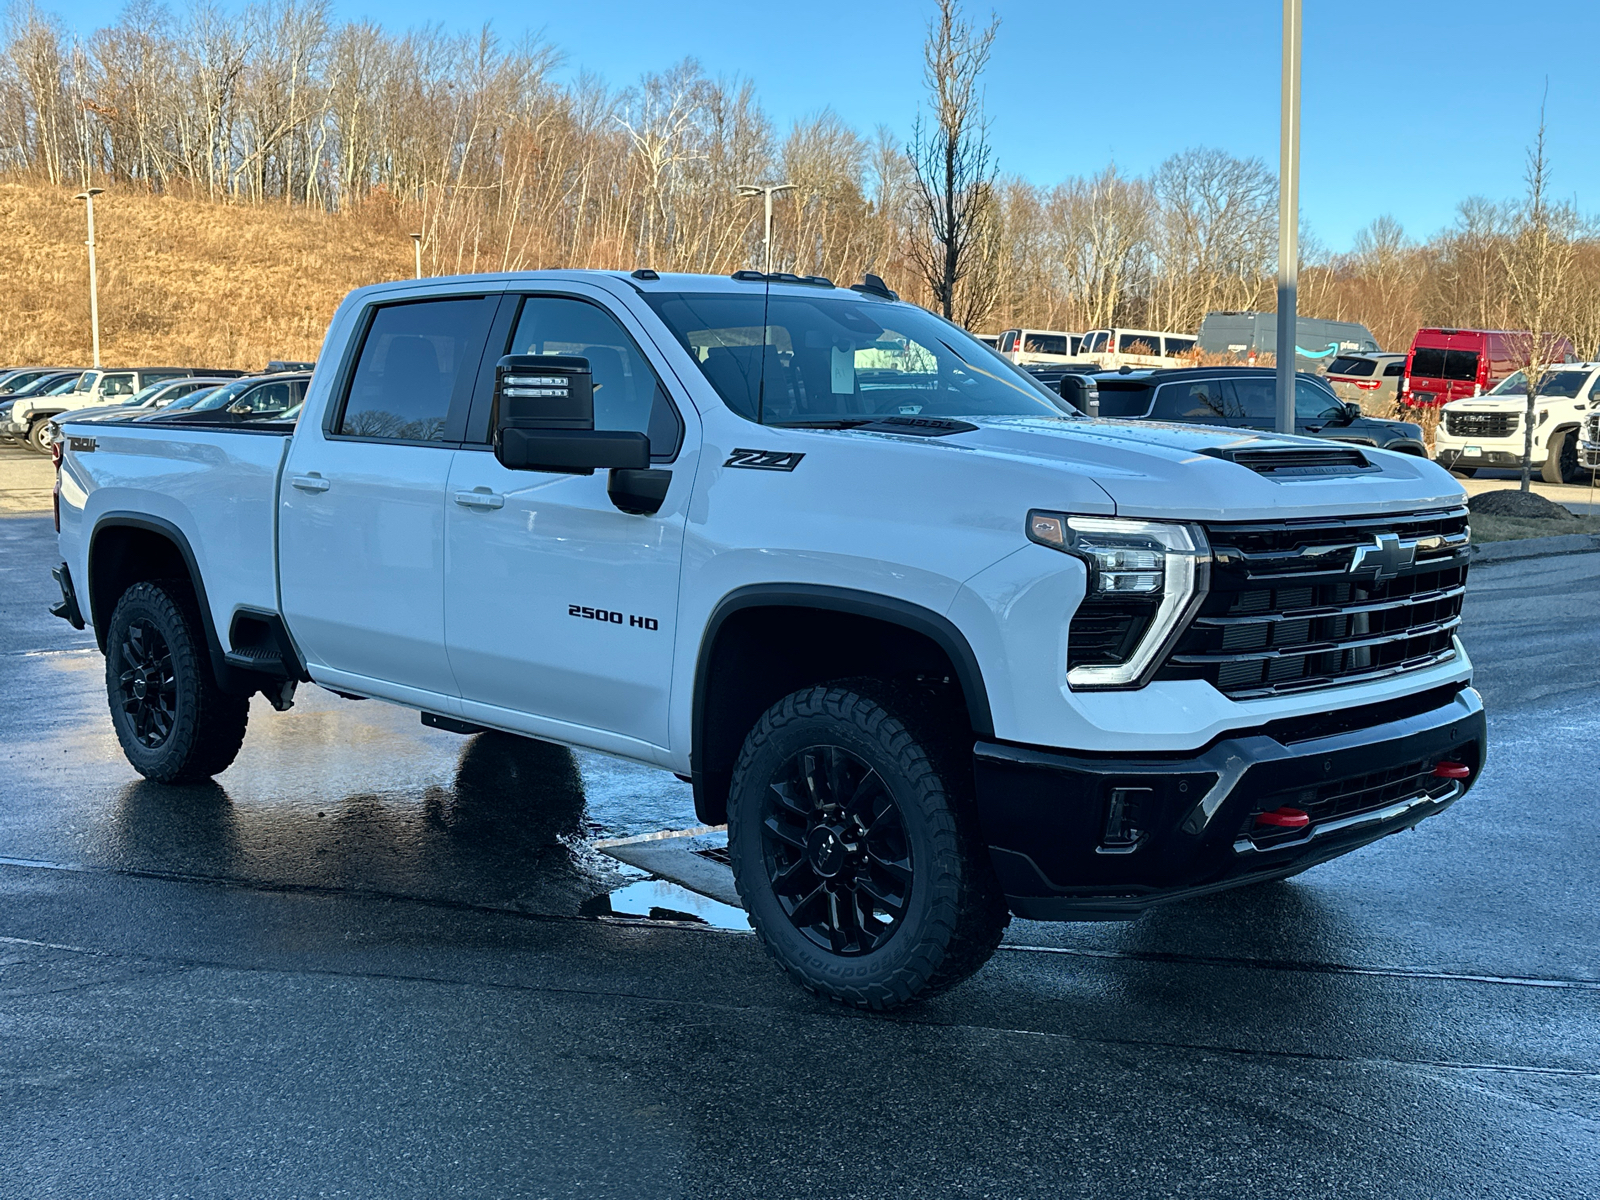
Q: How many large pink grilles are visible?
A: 0